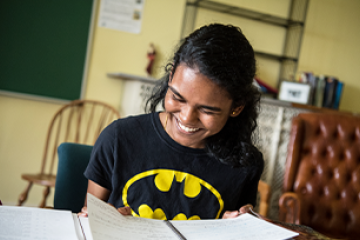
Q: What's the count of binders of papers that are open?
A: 2